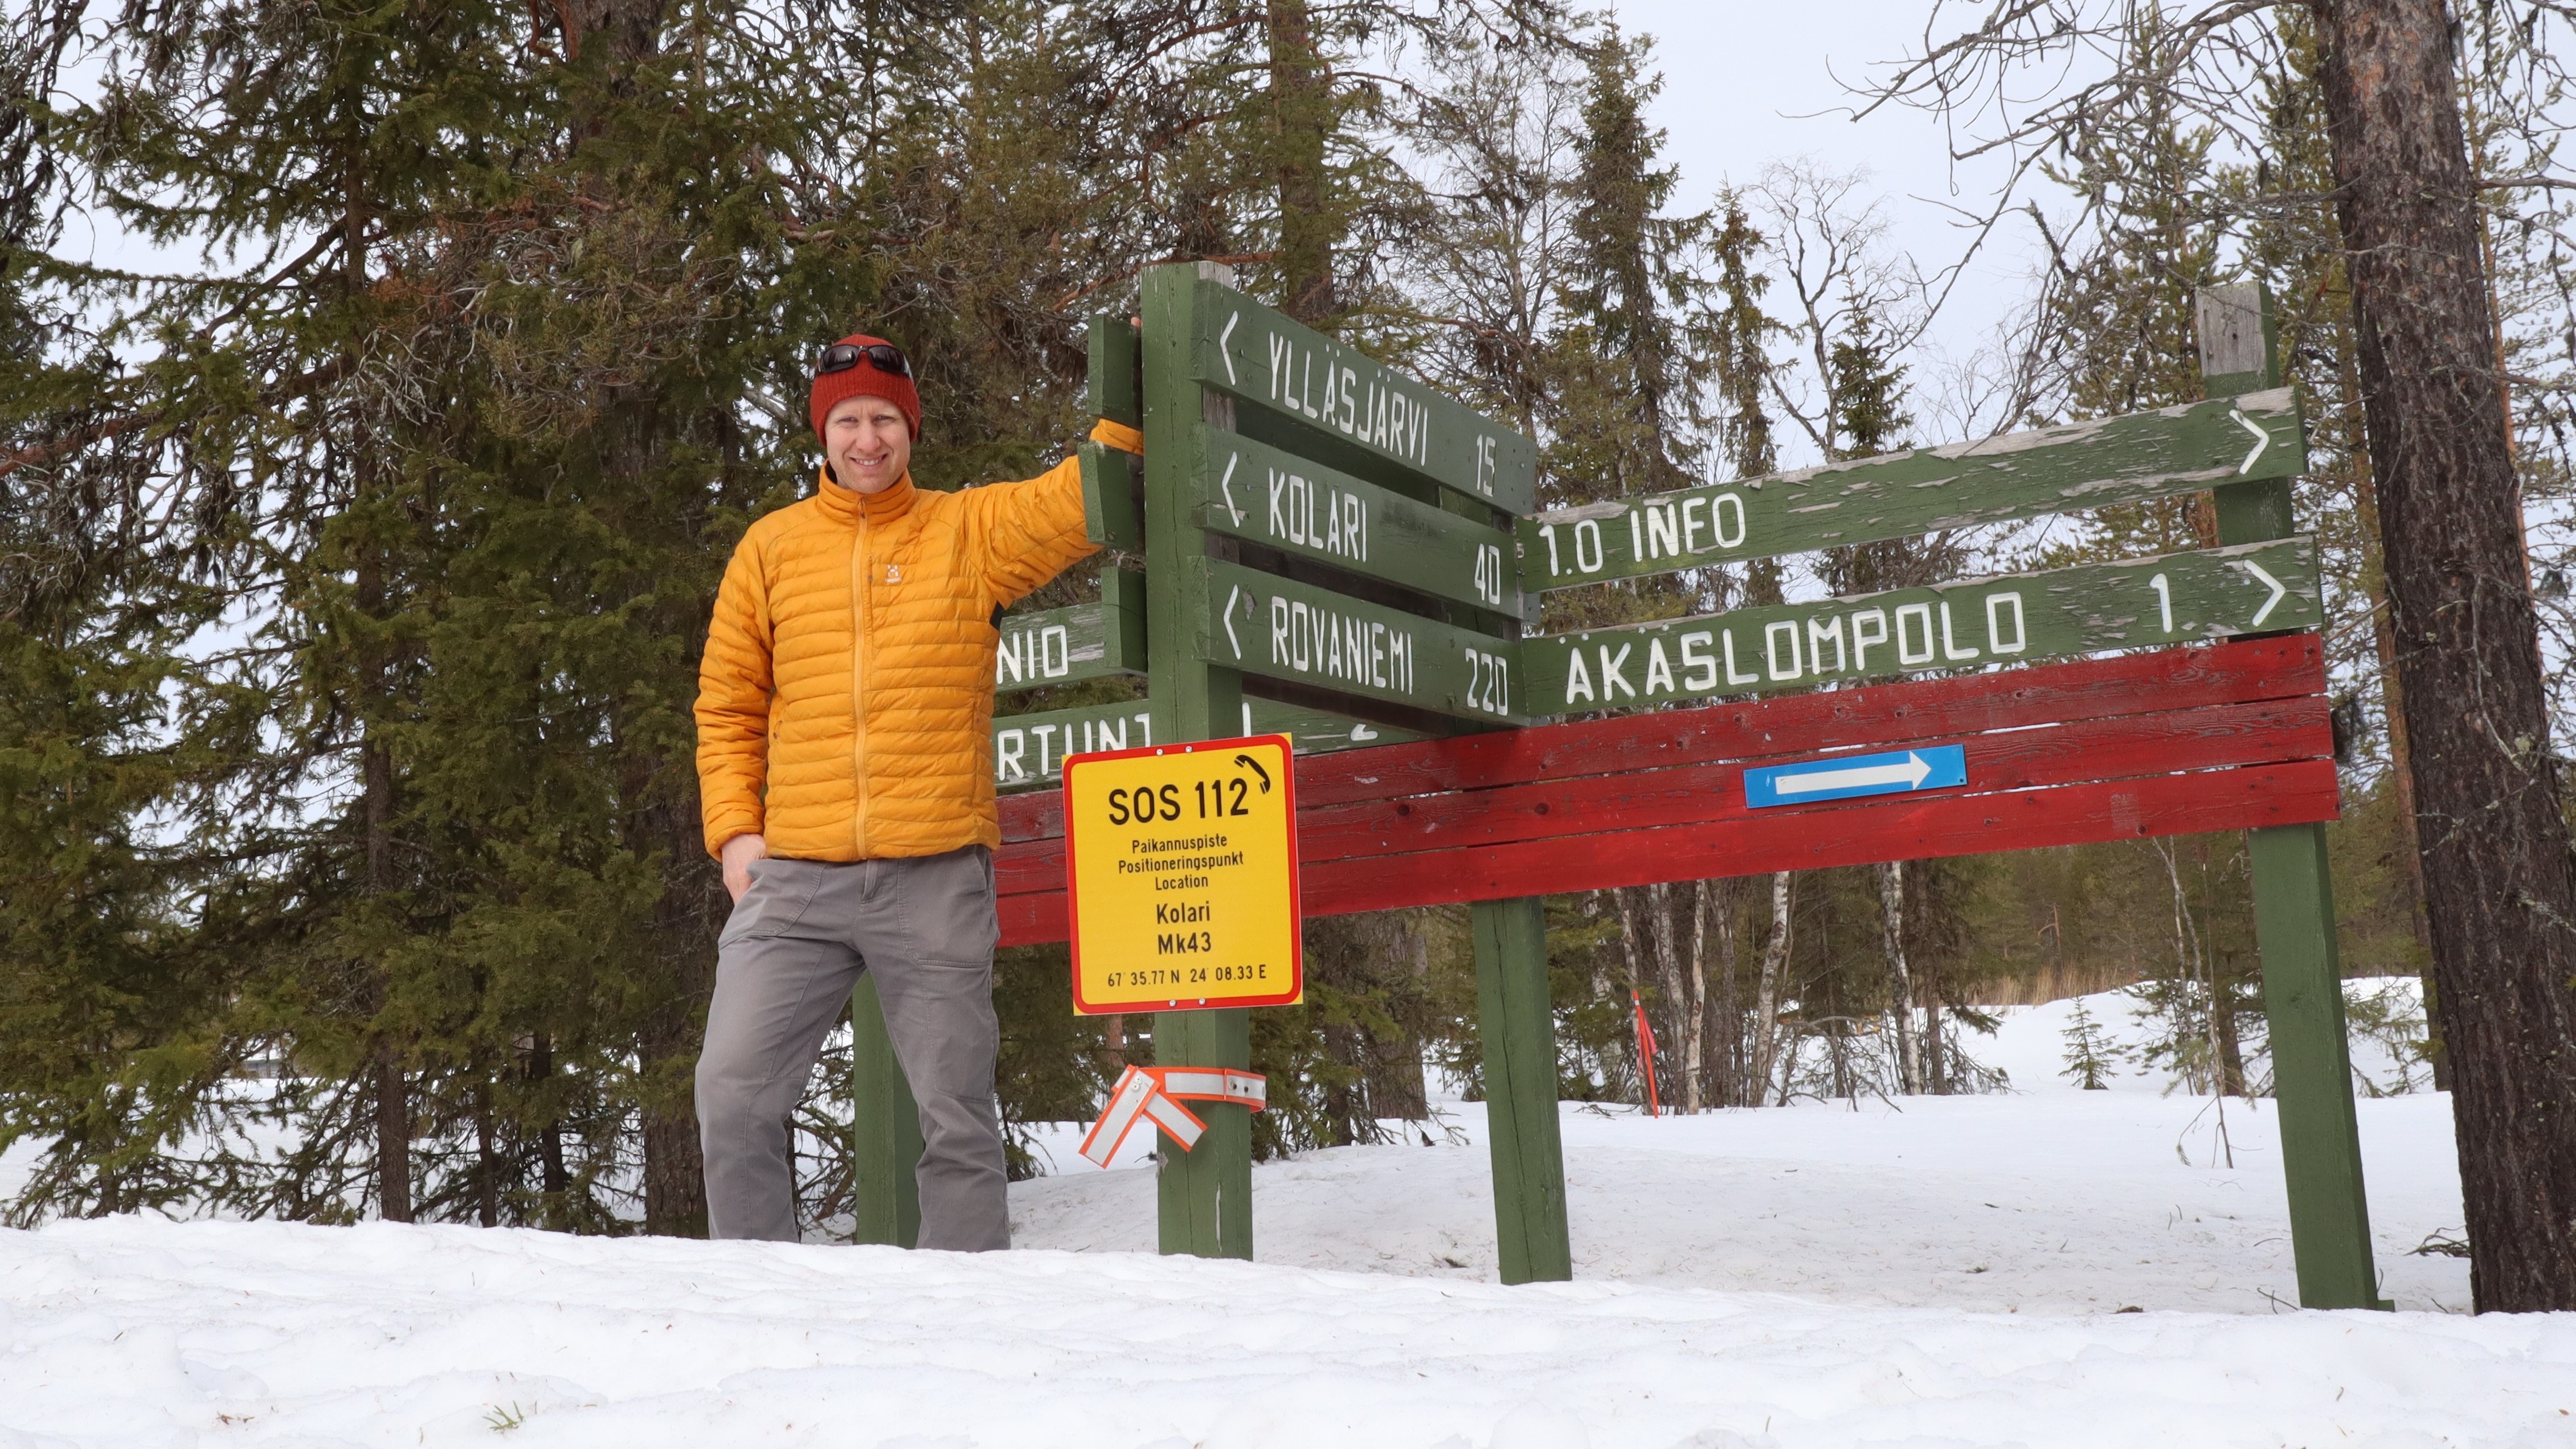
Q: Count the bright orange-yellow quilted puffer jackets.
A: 1